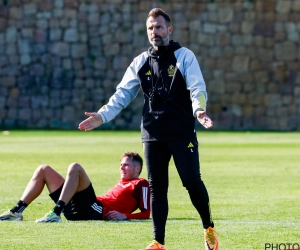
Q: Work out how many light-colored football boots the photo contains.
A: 2